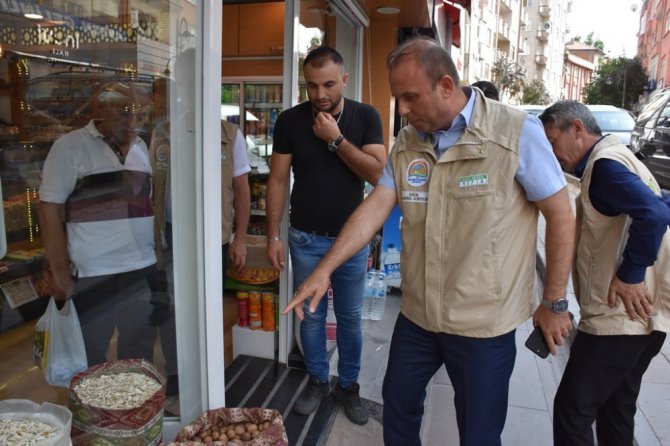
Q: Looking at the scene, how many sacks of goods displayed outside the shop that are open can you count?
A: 3